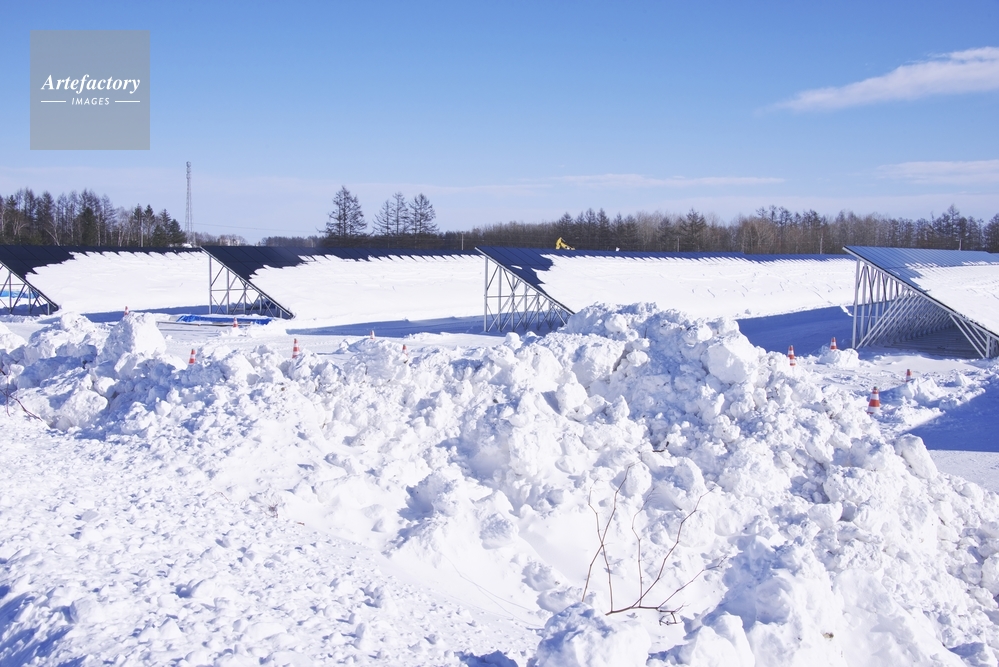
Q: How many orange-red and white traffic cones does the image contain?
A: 10